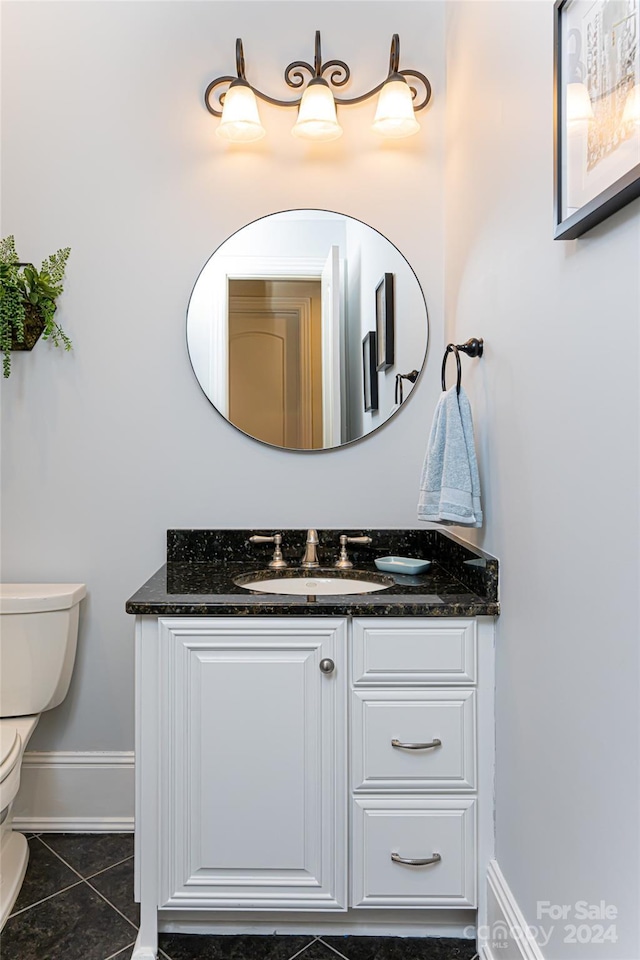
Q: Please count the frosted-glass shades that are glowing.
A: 3